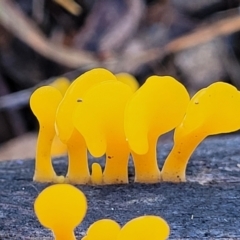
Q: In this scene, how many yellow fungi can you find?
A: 11